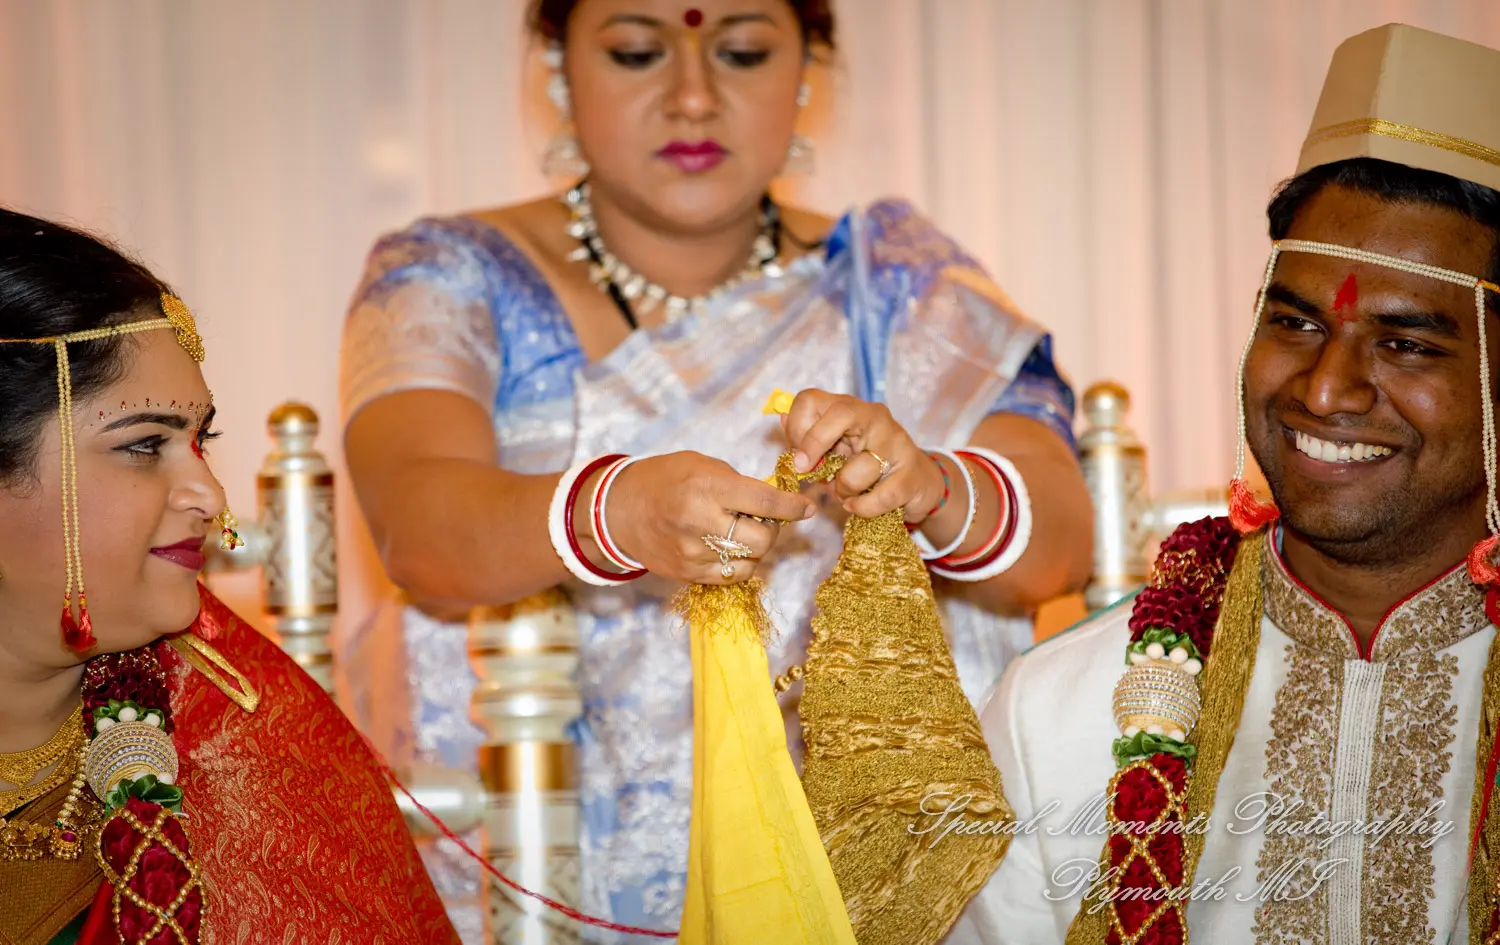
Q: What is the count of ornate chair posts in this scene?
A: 3